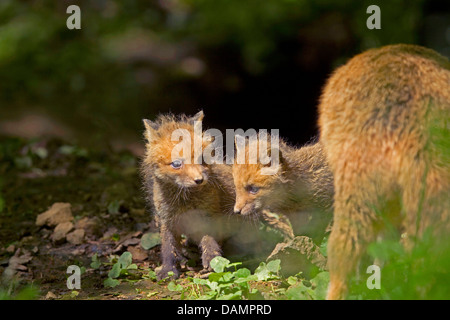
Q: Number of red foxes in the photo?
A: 3